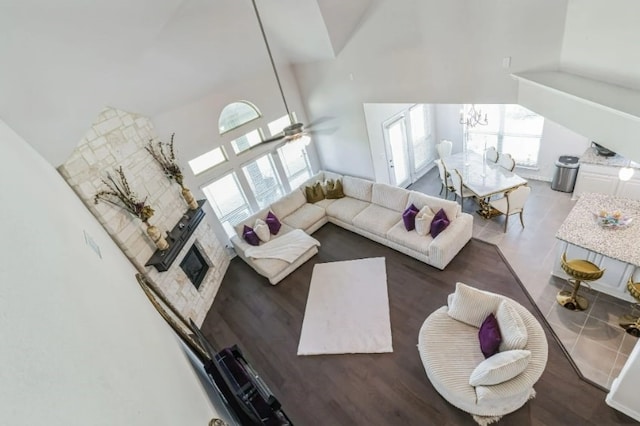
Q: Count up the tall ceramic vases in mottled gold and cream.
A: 2